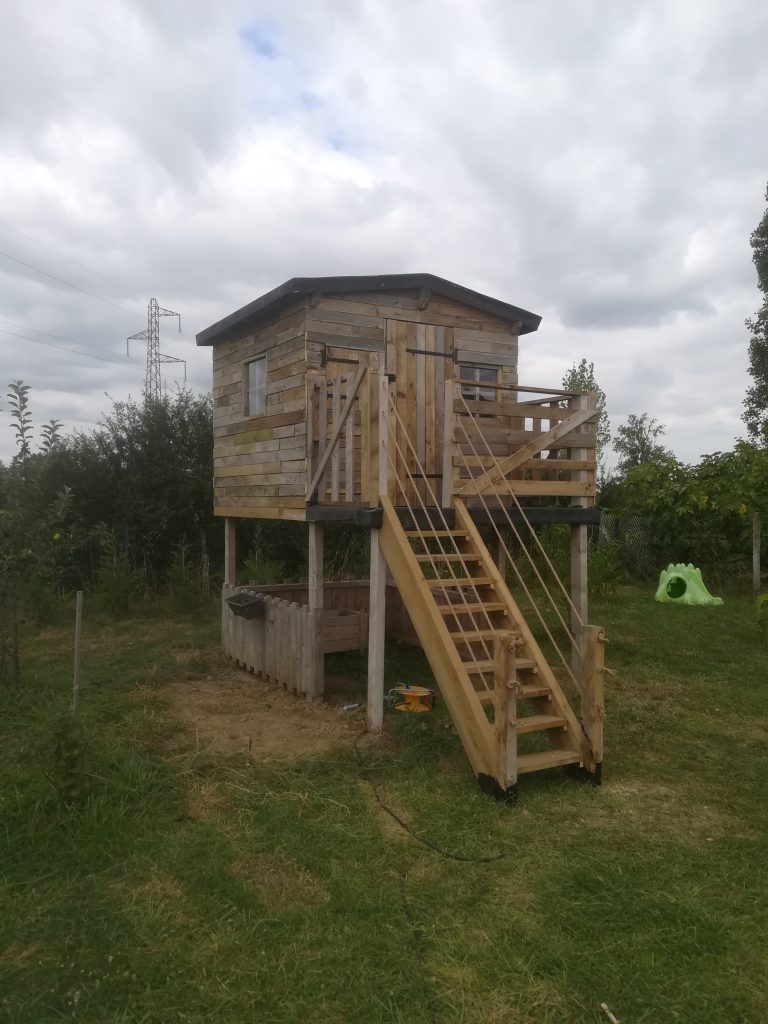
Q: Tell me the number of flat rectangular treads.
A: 9